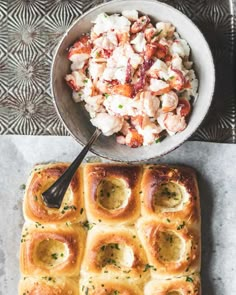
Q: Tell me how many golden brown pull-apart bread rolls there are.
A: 9